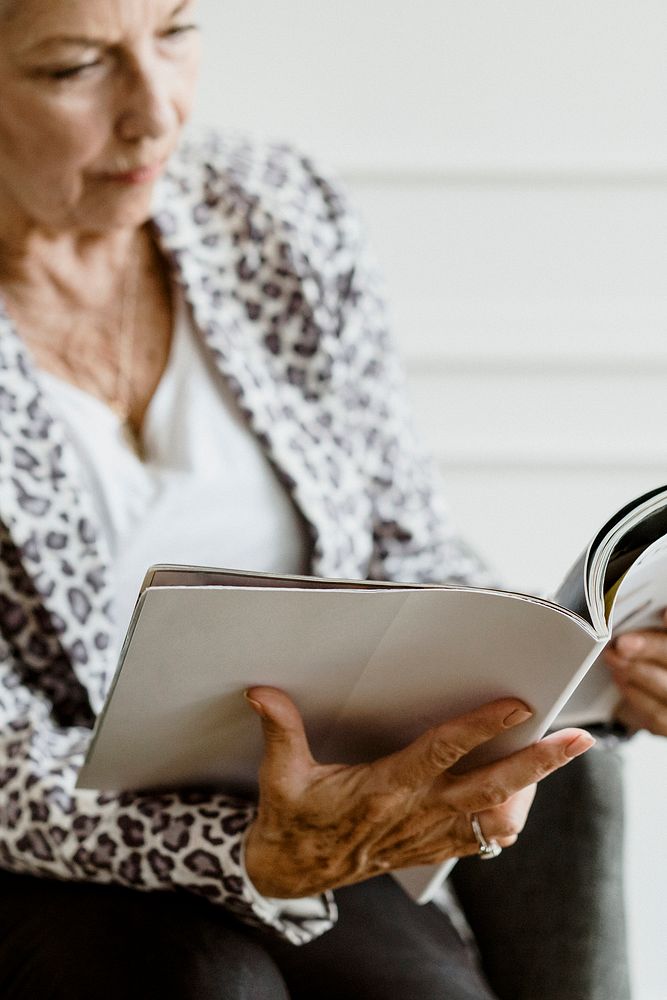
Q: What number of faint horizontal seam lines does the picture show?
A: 3